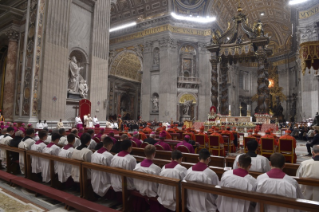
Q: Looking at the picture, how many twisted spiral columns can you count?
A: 4